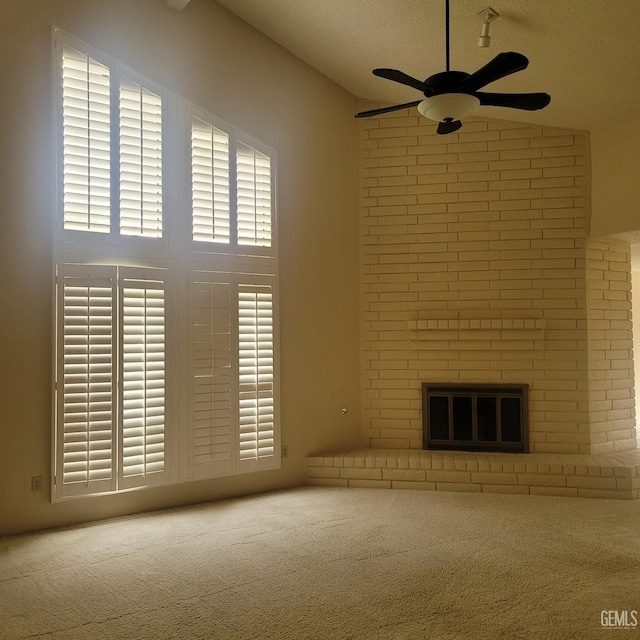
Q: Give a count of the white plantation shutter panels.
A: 8